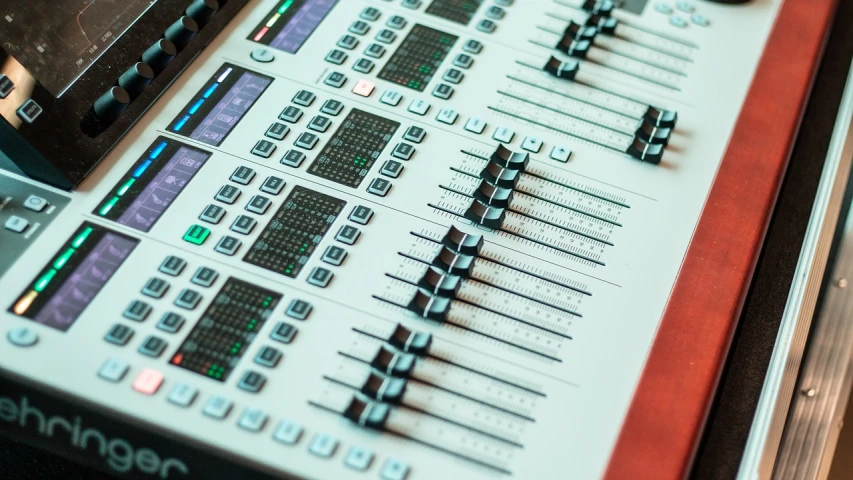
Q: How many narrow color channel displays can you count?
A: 4